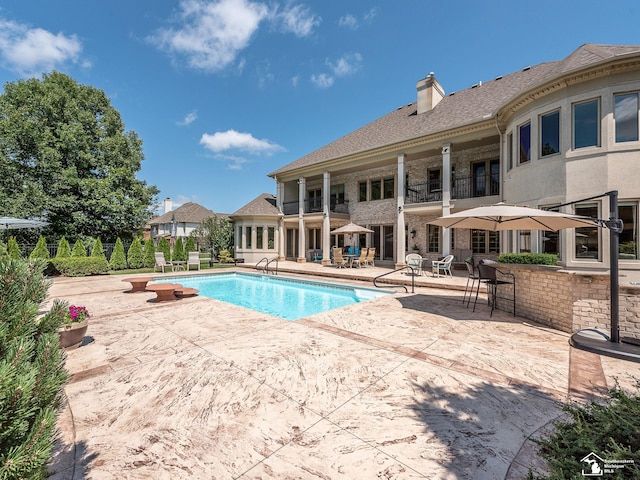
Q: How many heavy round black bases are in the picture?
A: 1